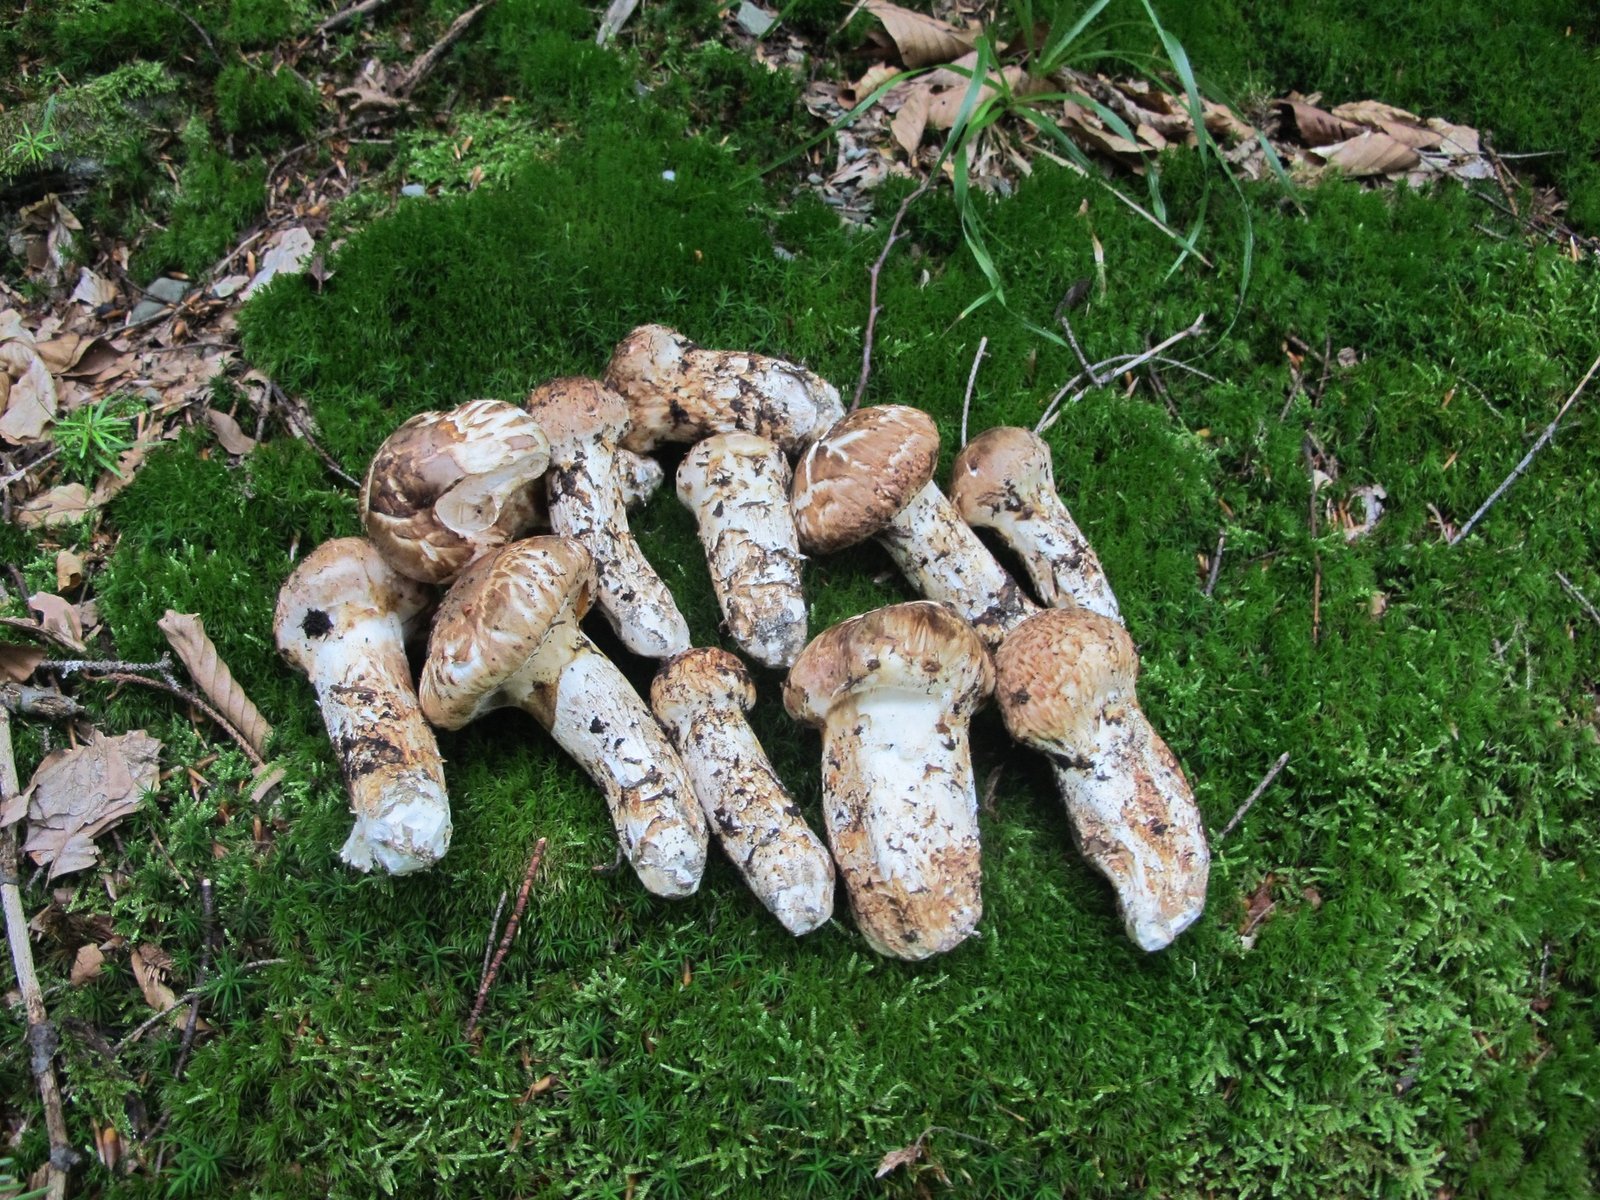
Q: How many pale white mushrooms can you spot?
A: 11